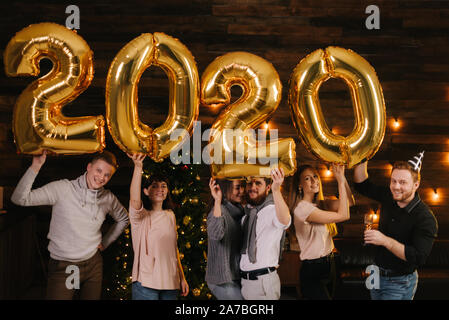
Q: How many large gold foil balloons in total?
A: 4